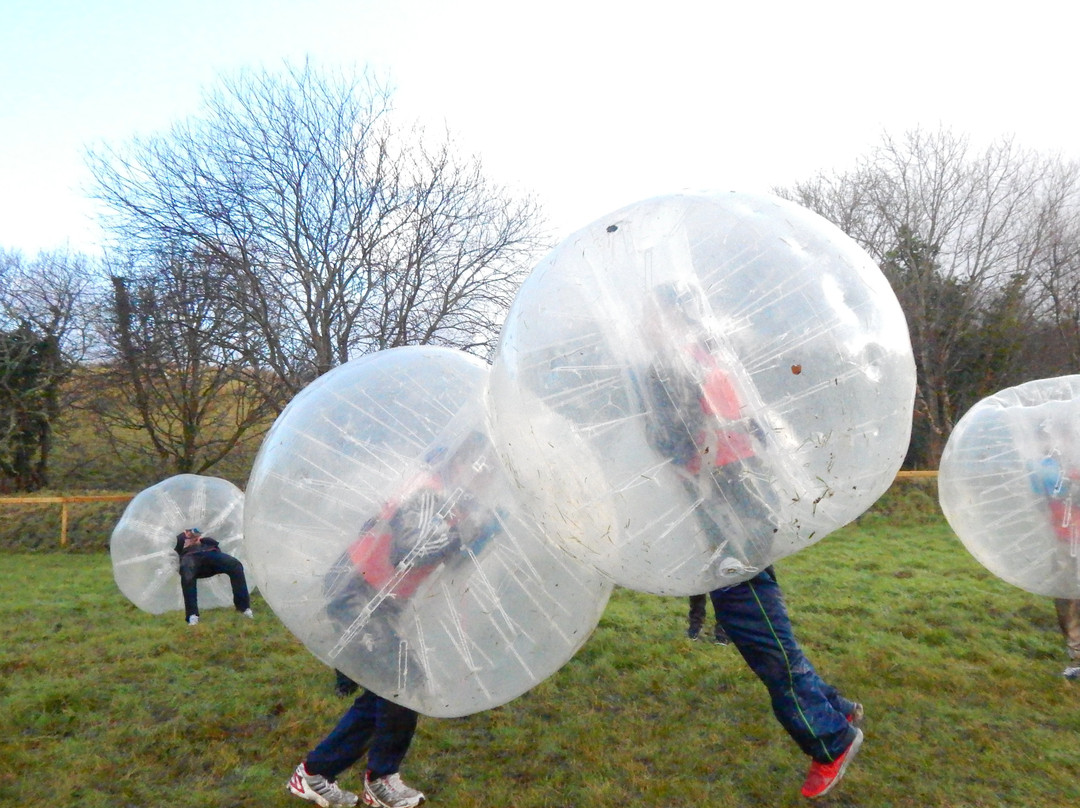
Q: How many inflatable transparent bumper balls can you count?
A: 4